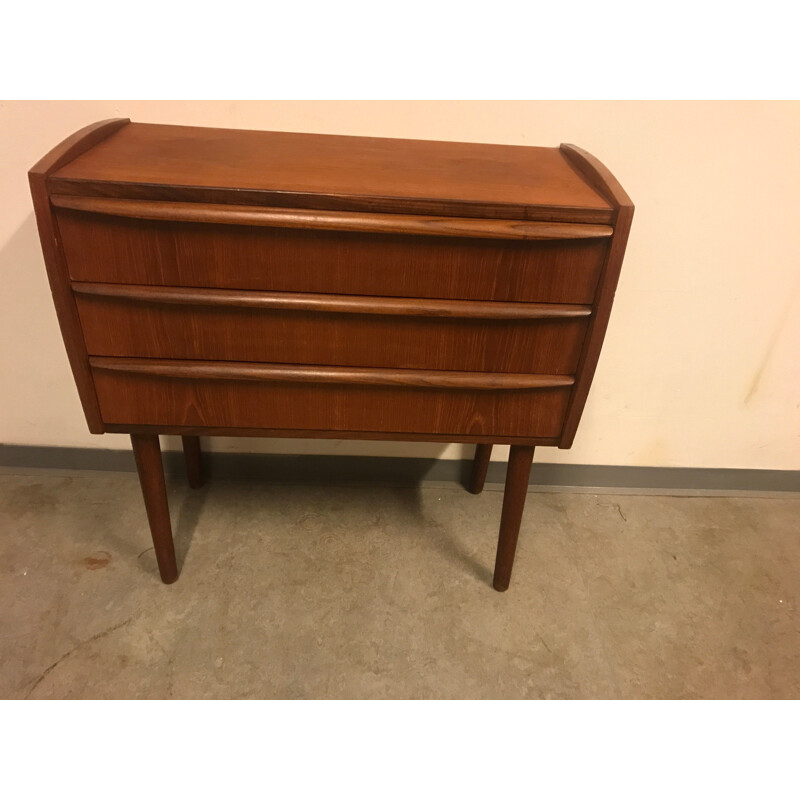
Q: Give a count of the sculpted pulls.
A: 3